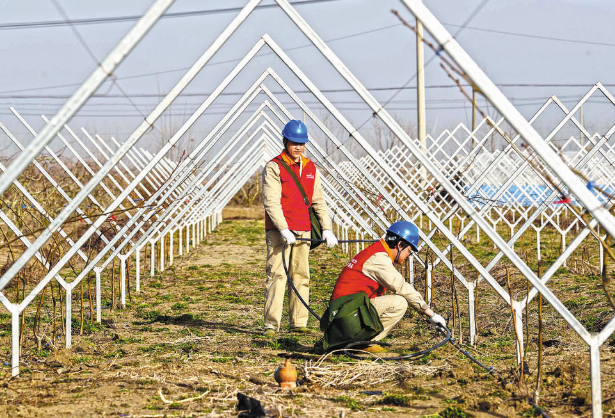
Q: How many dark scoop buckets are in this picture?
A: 0